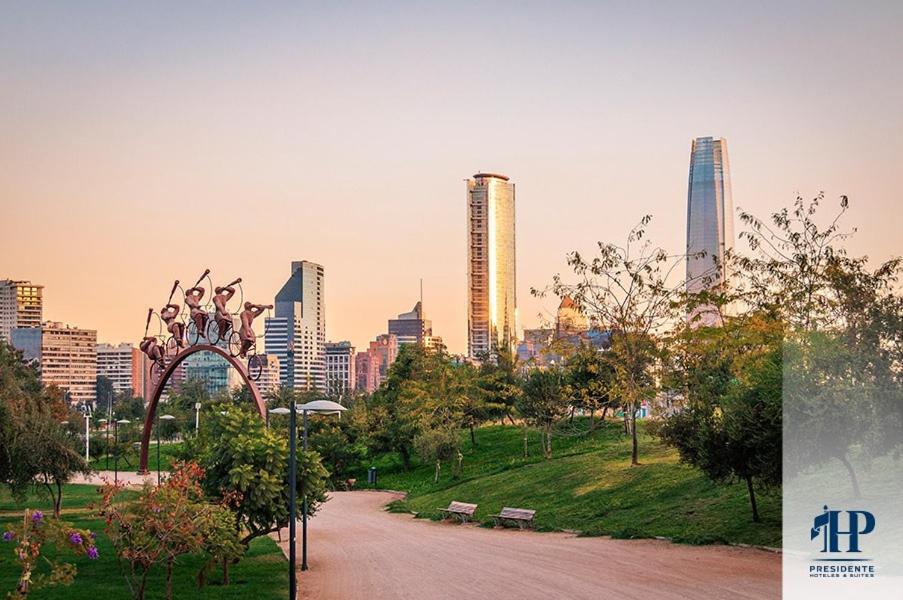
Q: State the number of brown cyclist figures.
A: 5